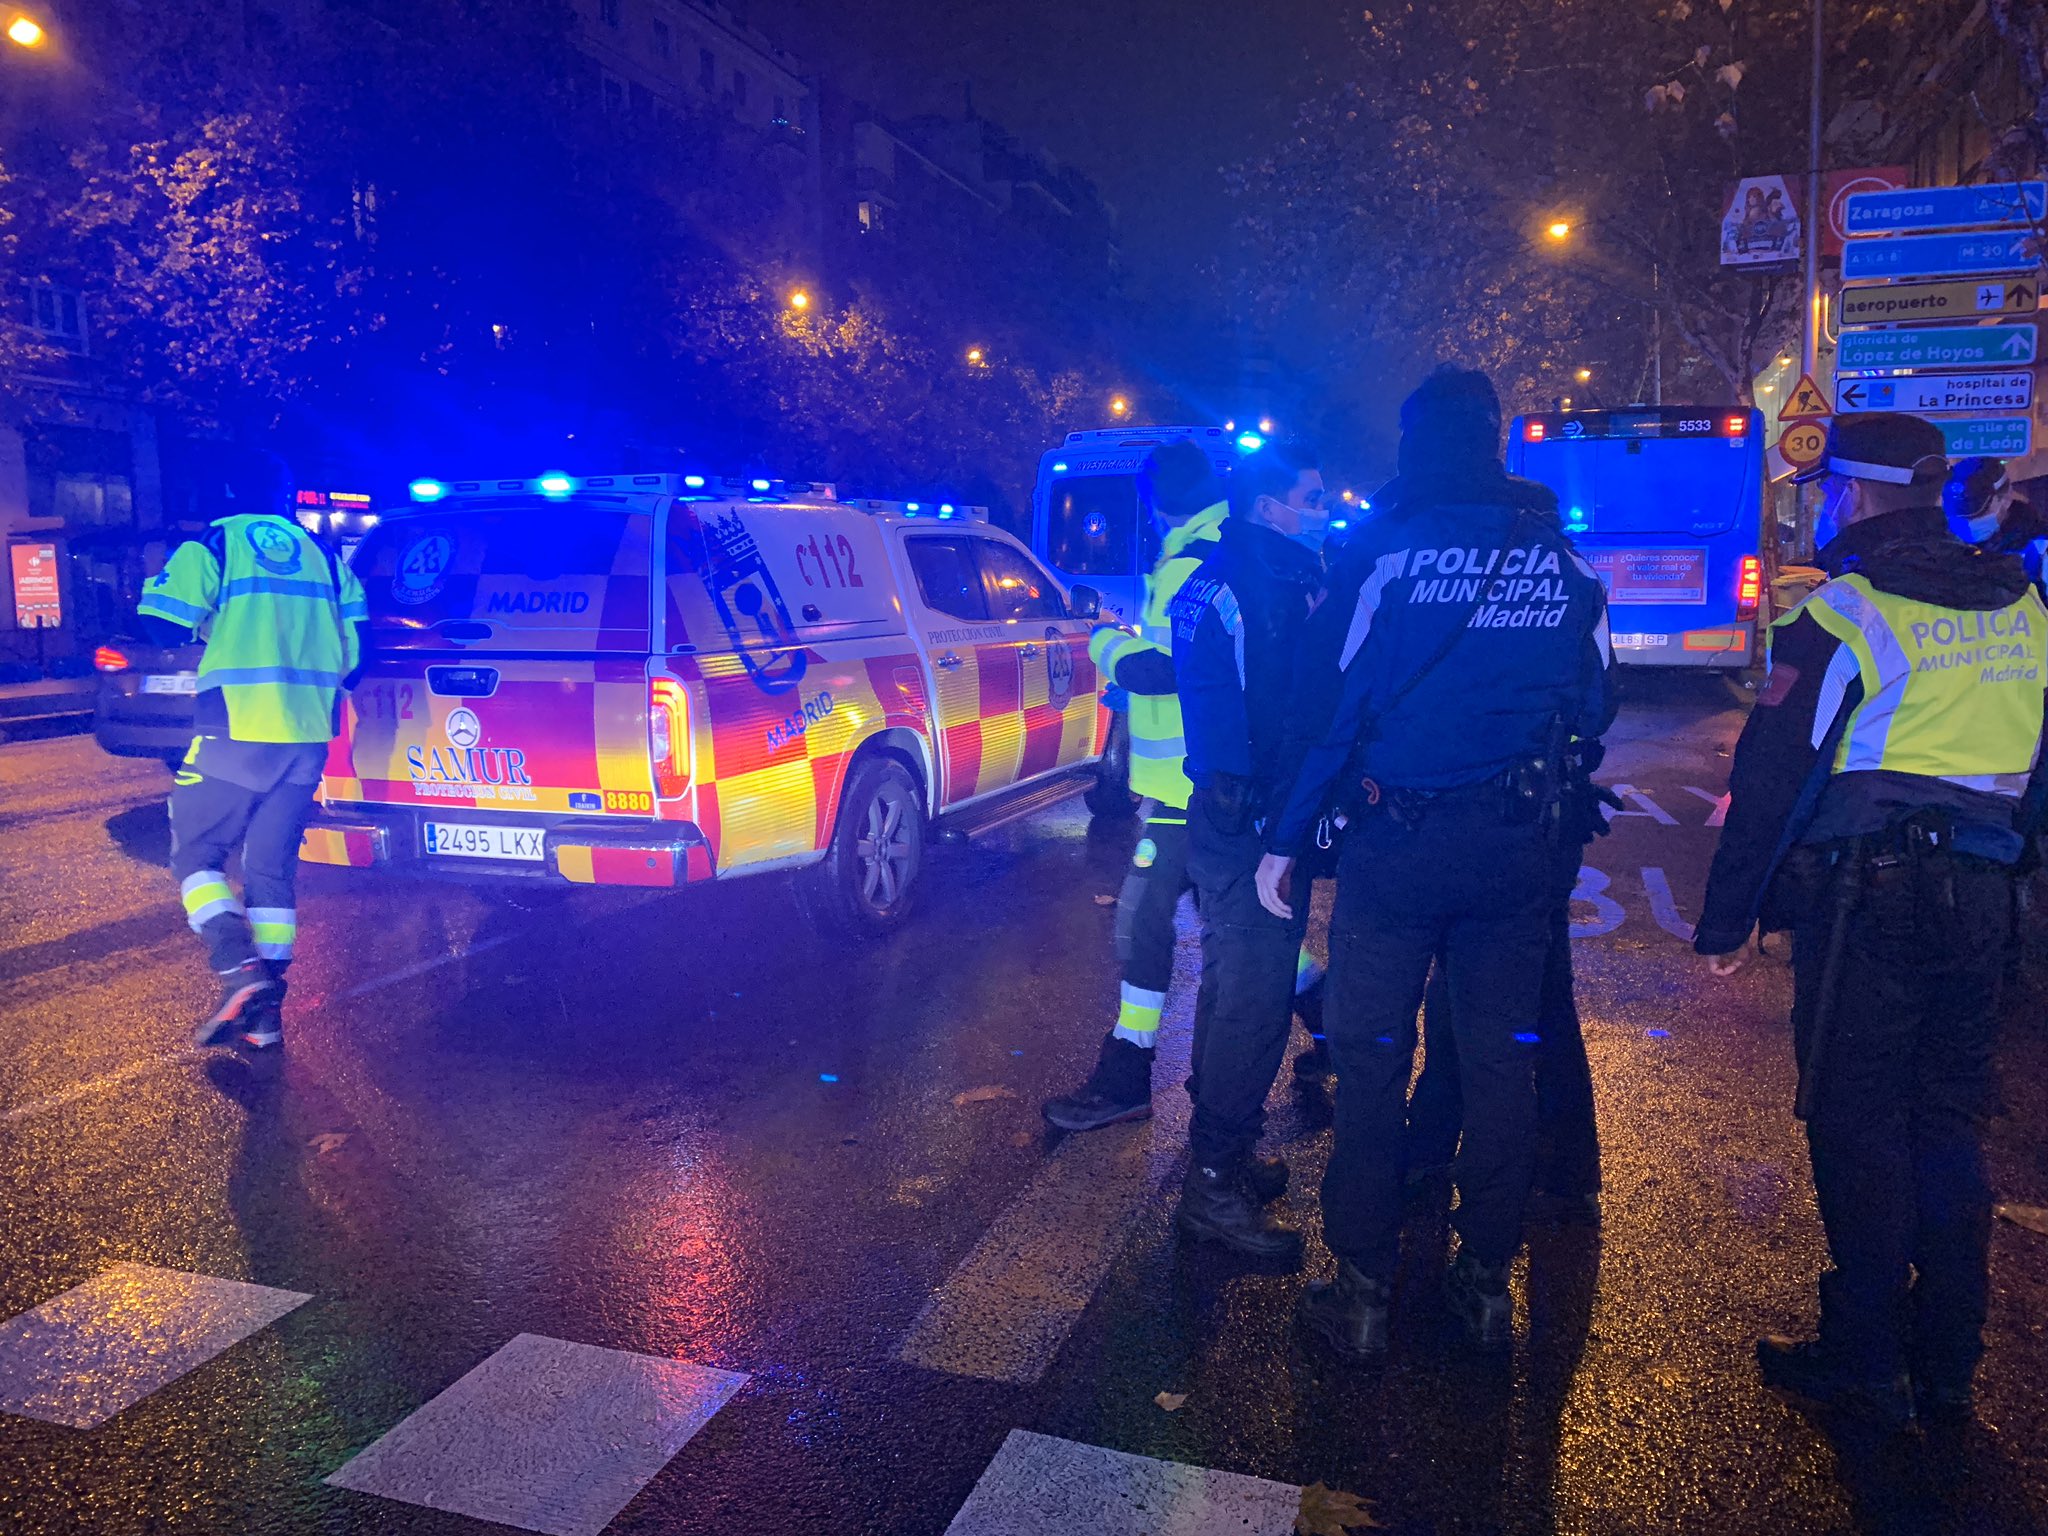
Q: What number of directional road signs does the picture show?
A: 6